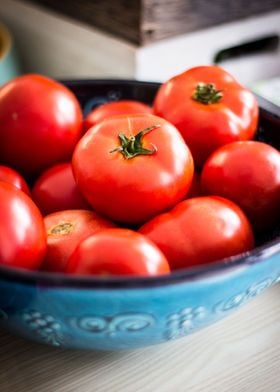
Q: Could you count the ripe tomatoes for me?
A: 11